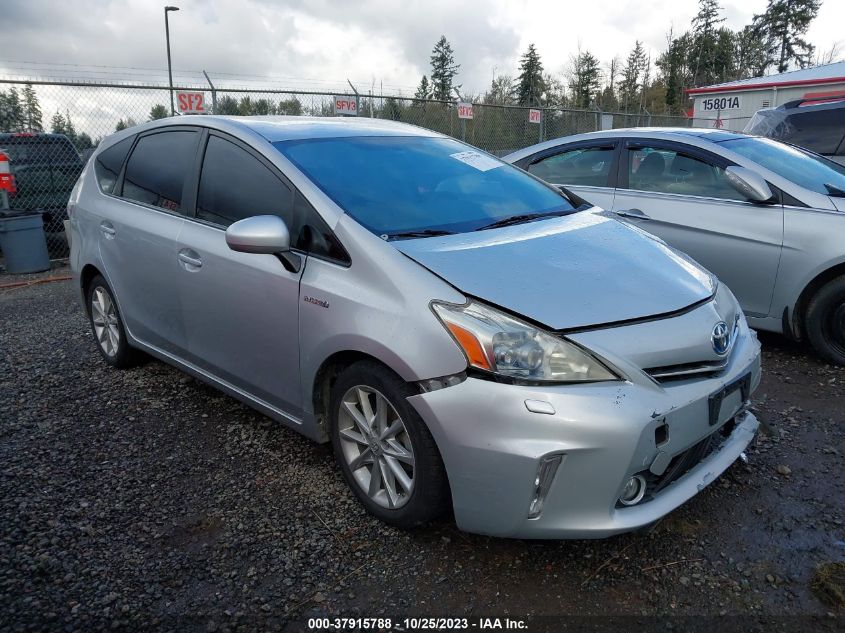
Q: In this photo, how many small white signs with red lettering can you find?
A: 4